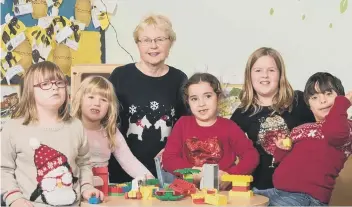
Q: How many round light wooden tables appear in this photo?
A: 1